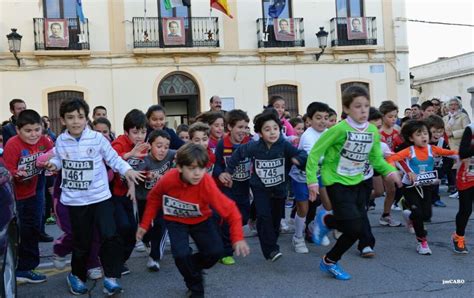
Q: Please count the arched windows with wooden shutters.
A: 3